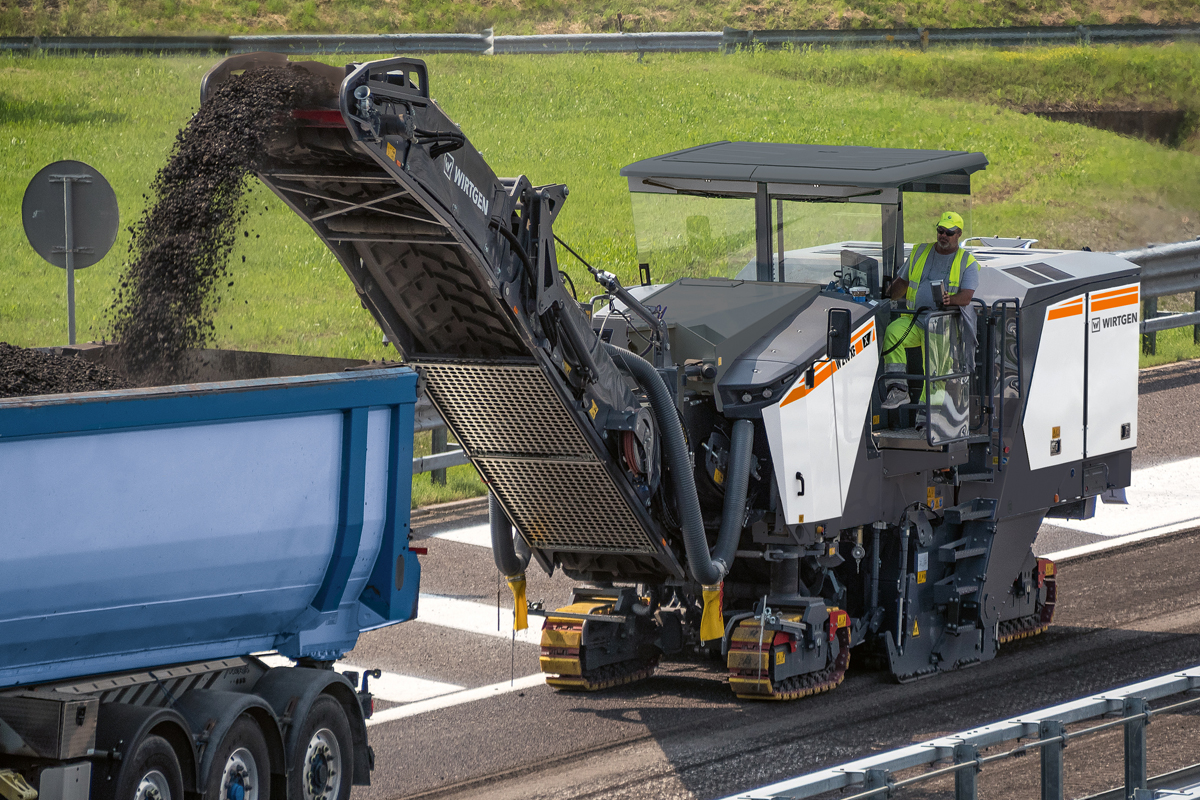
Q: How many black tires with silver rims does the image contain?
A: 3